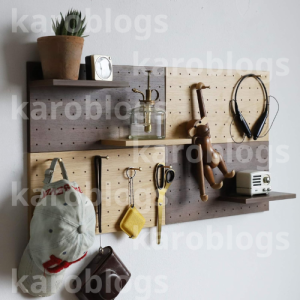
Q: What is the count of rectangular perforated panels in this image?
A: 4